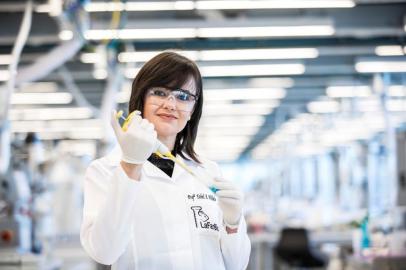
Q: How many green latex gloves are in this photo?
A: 0